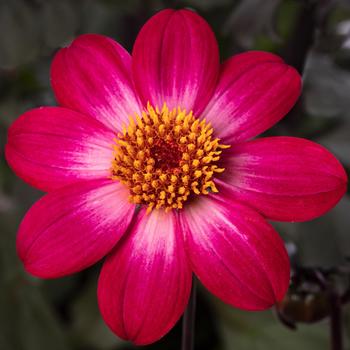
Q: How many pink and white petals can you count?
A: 8